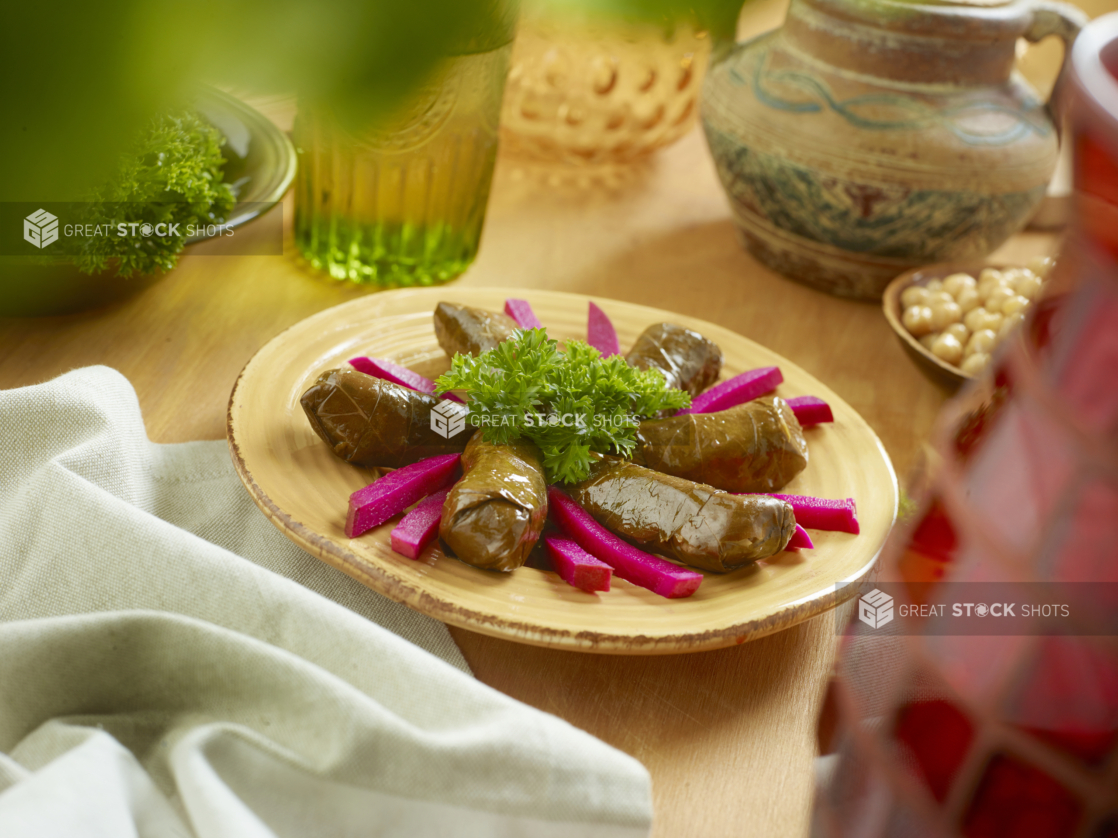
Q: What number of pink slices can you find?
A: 11